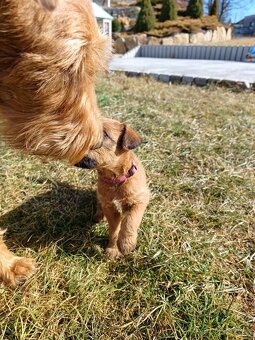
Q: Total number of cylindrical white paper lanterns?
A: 0